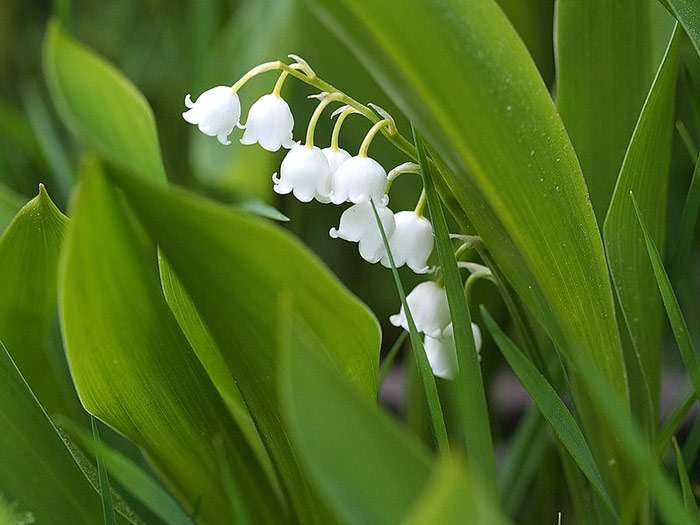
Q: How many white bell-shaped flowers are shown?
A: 9